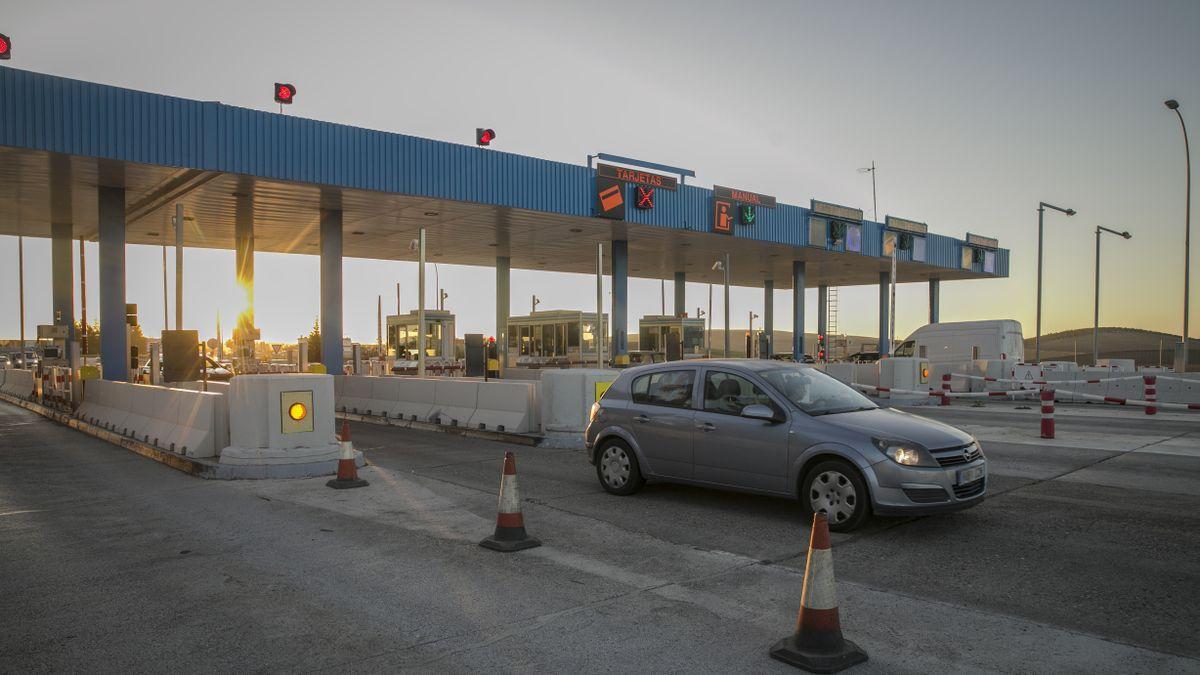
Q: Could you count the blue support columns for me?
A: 12